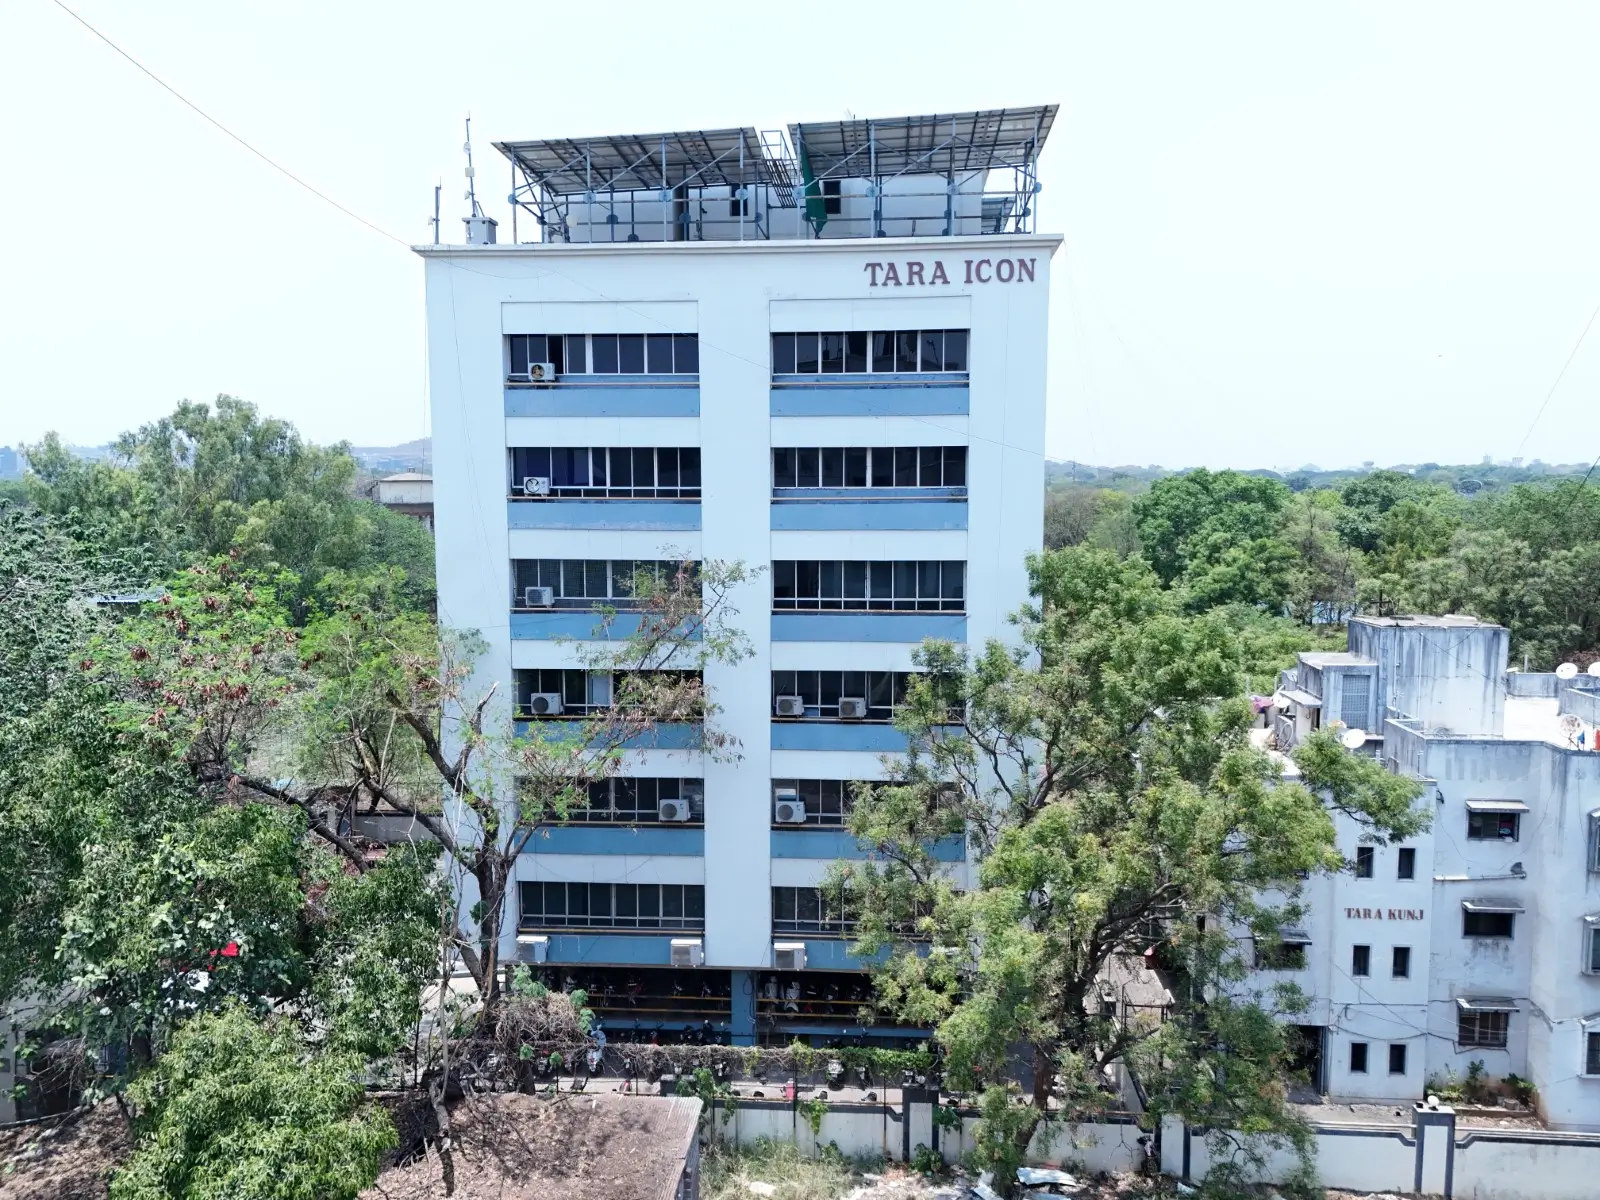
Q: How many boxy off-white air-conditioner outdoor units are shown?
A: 11